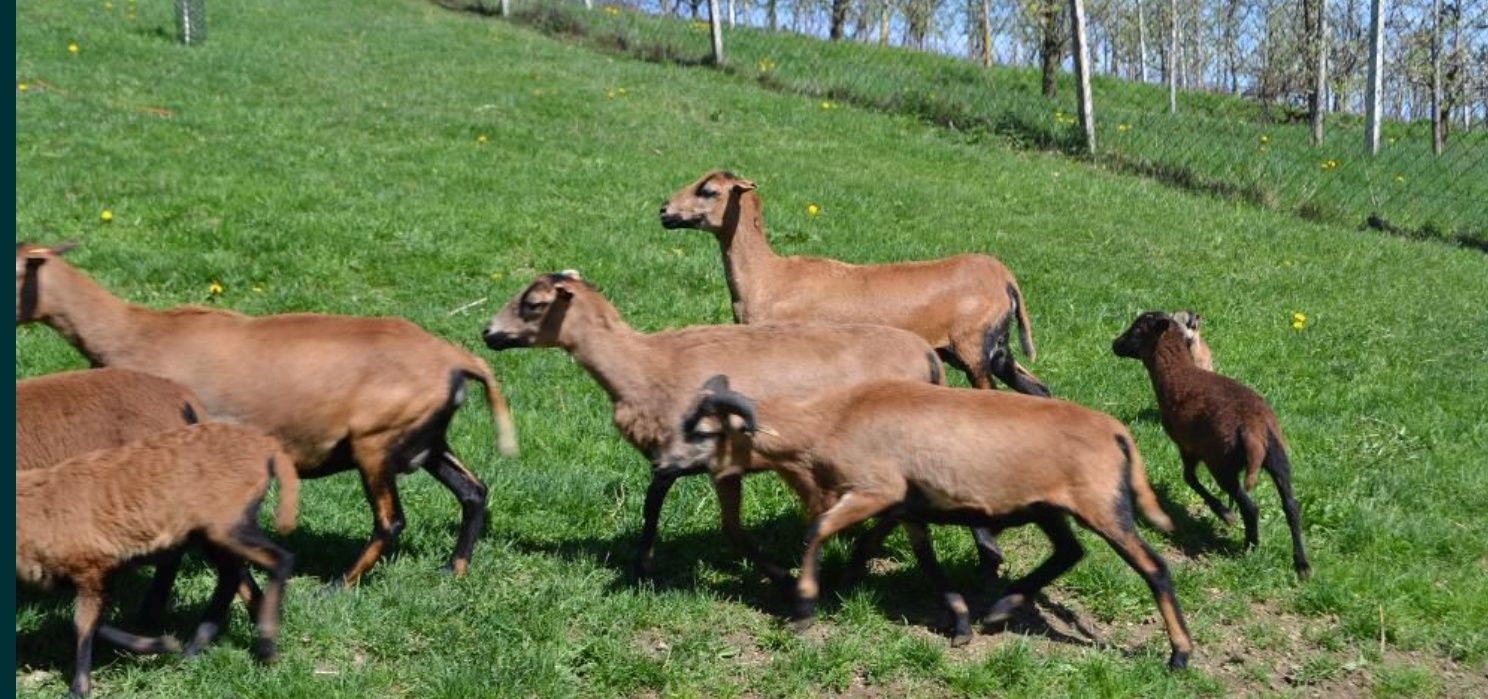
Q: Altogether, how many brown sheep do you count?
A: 8